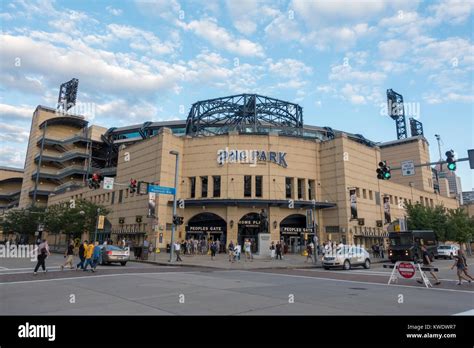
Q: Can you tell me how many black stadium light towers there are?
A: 3